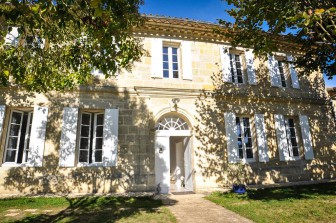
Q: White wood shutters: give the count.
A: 14